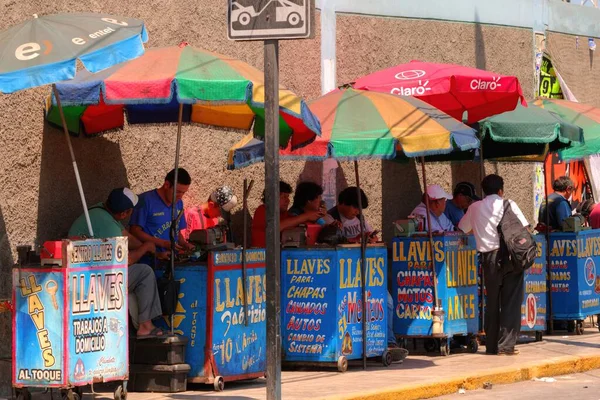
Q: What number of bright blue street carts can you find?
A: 6